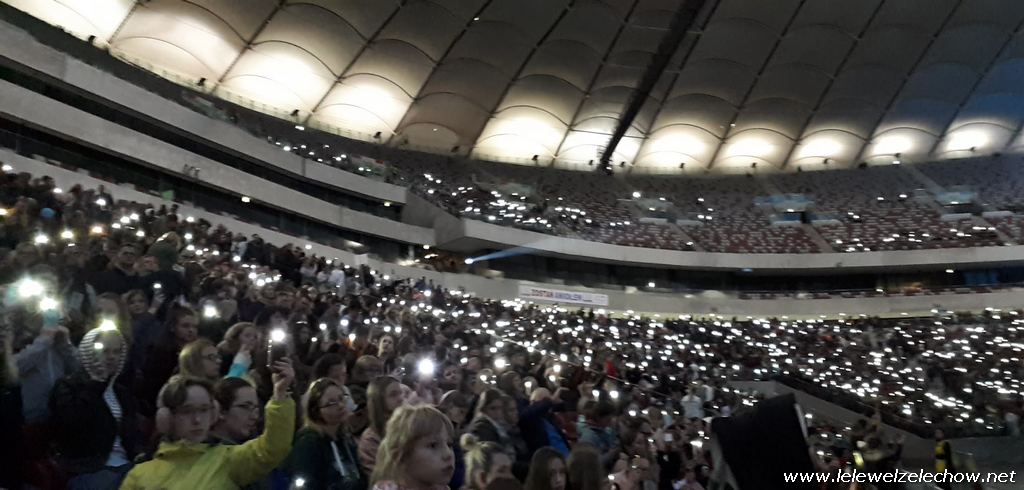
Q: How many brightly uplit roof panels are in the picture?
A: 11